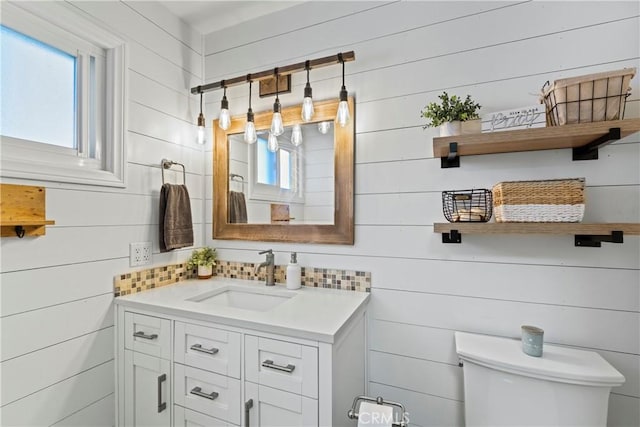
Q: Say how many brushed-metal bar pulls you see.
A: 6